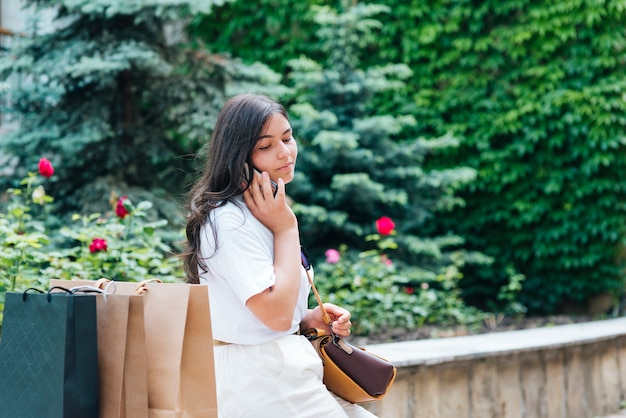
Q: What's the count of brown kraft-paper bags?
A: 2